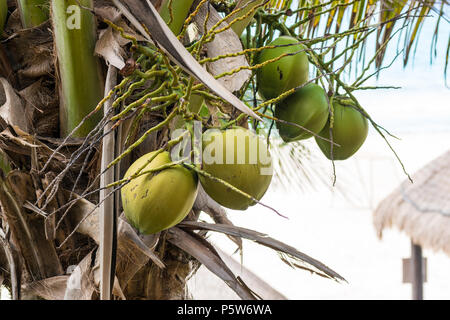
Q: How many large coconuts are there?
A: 5